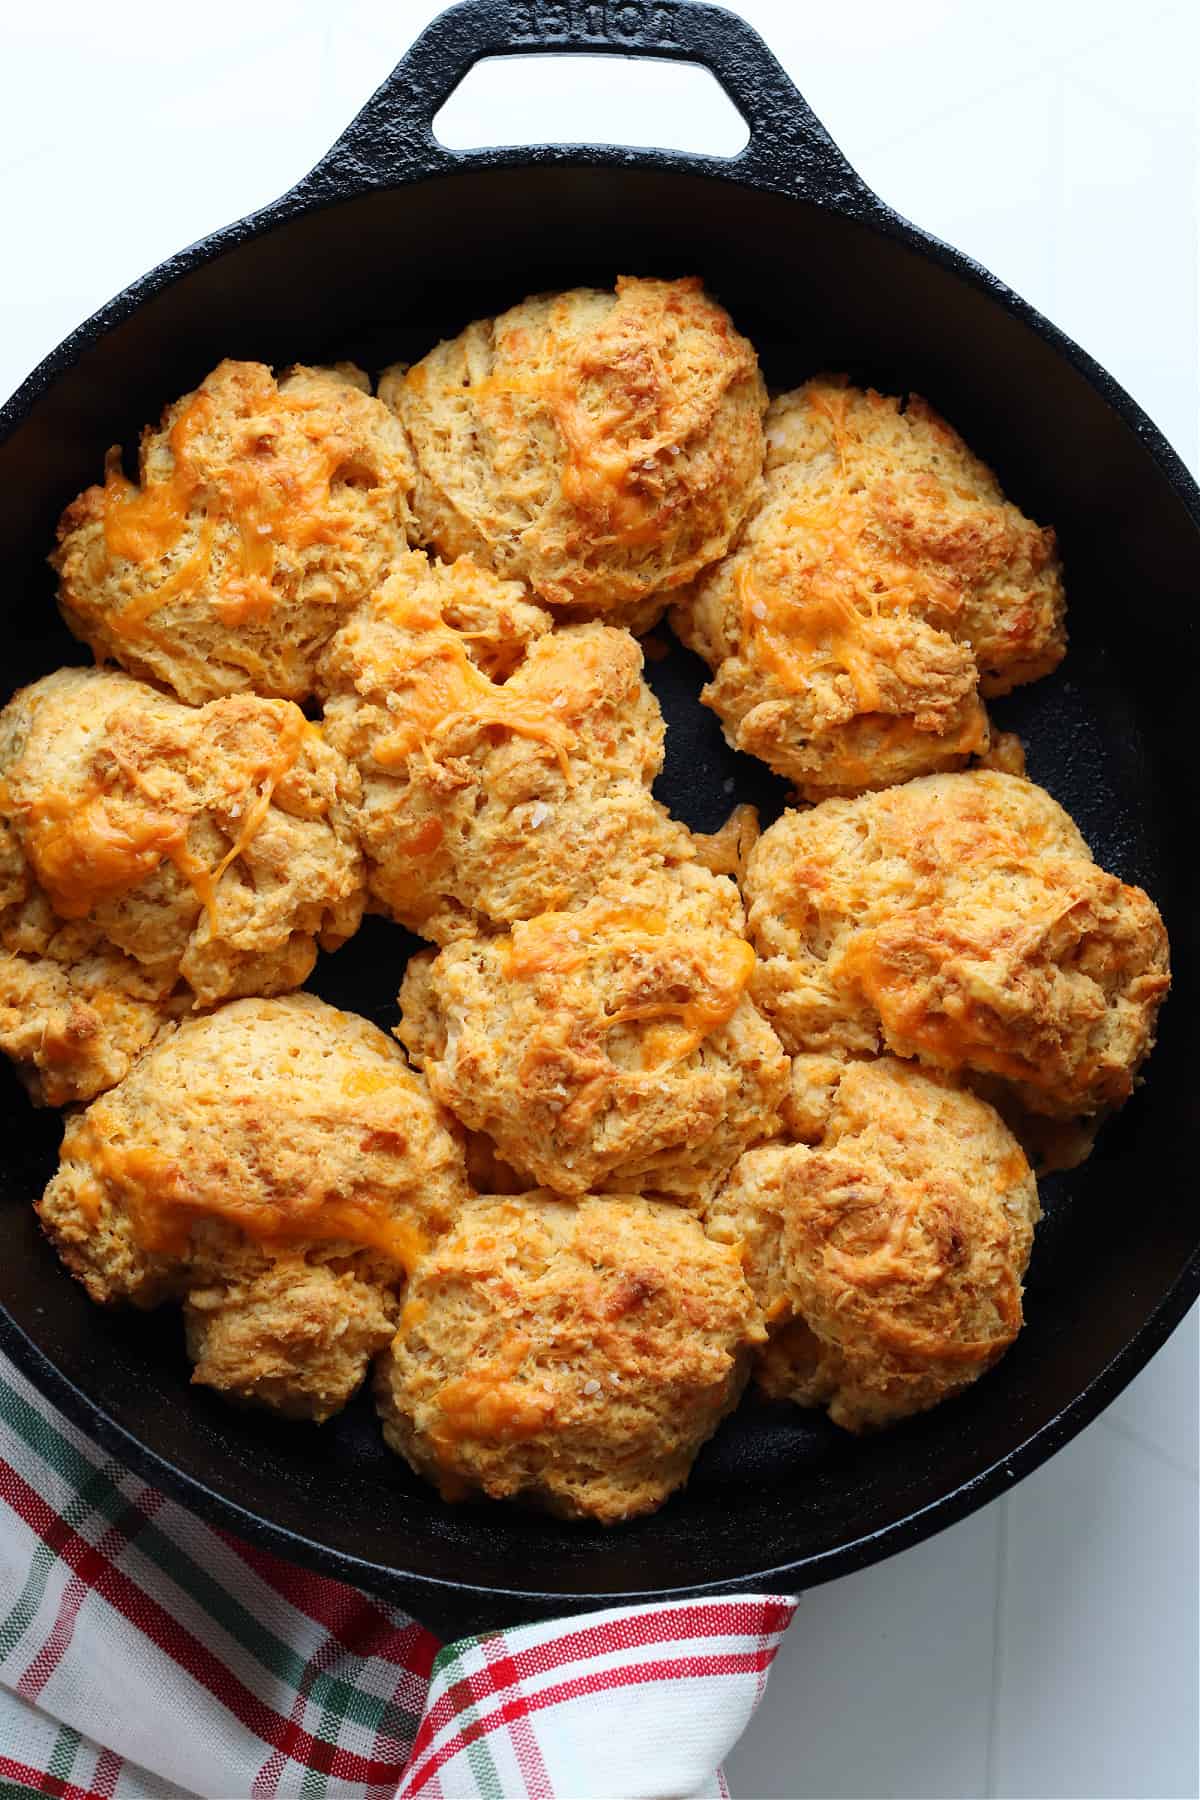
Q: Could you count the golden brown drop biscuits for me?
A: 10